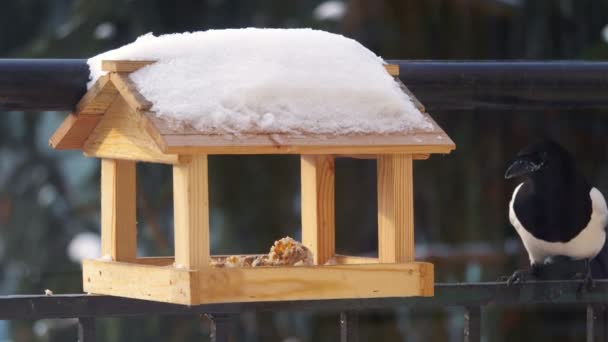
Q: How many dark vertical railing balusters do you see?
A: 5